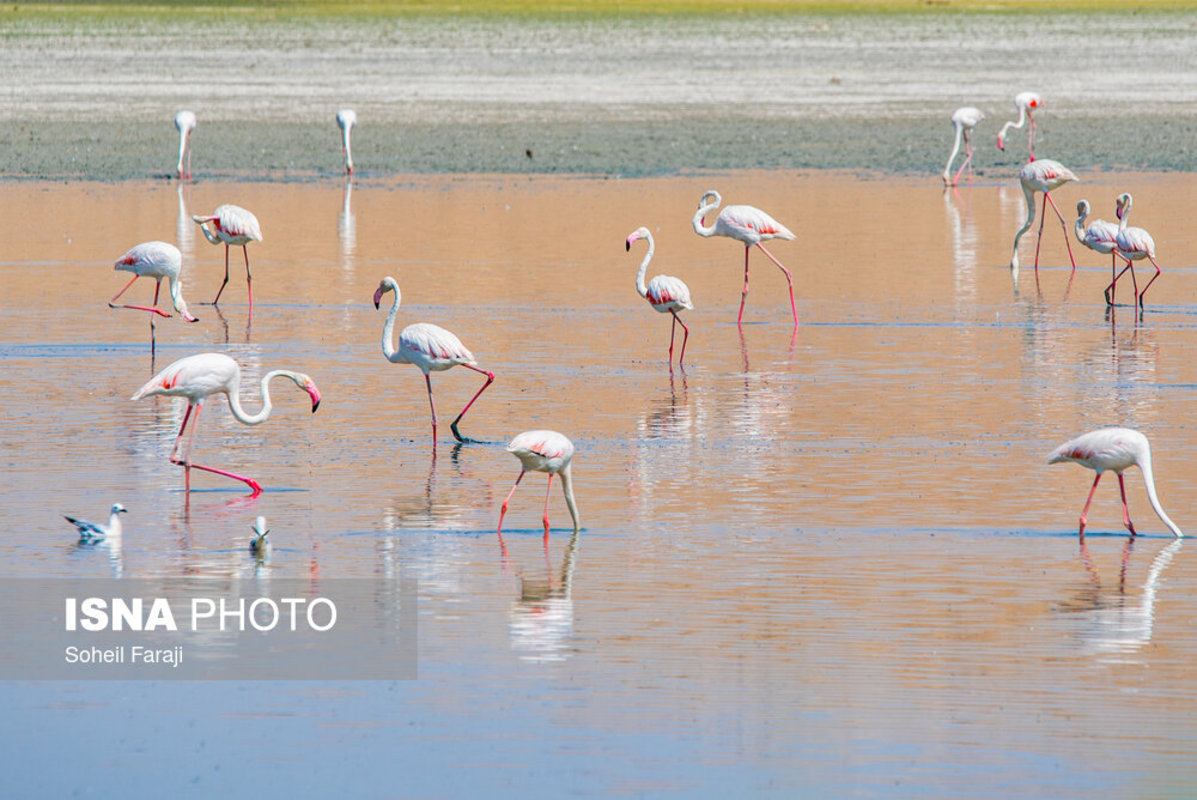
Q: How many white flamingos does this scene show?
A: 15